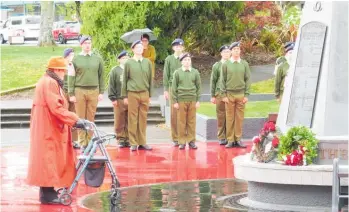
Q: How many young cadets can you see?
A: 9